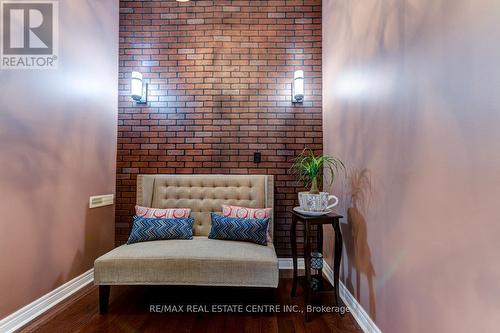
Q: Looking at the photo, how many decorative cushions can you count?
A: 4